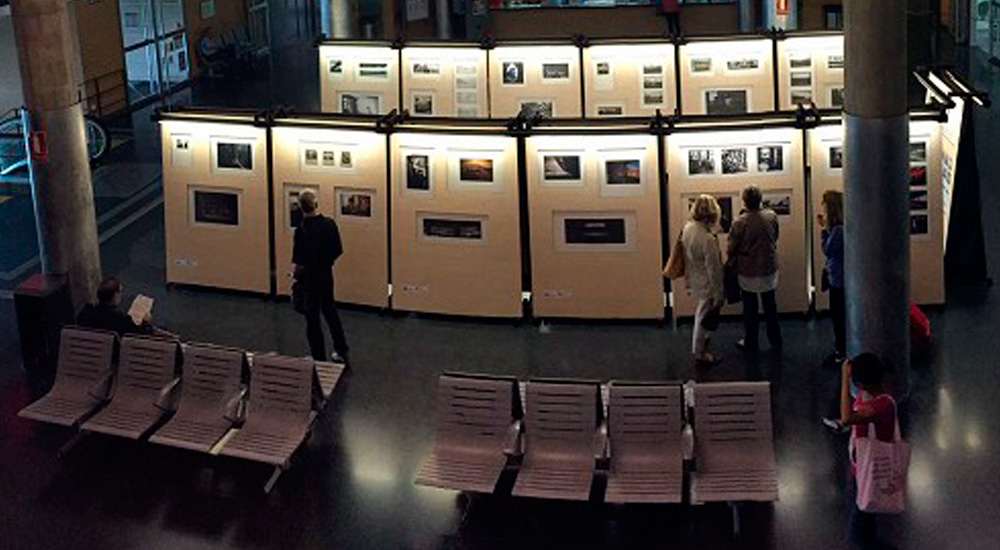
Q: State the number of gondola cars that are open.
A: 0